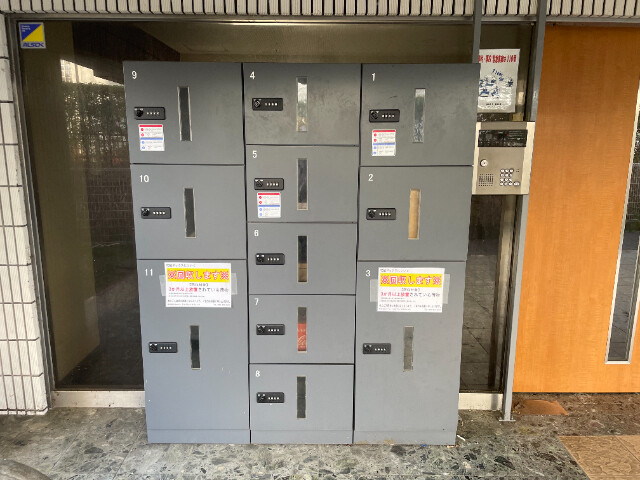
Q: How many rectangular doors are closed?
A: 11